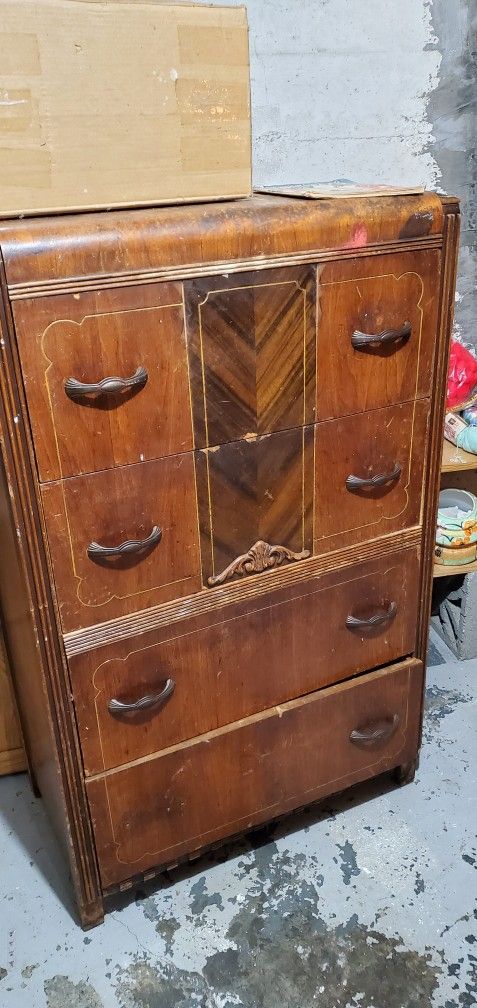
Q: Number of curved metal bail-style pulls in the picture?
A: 7